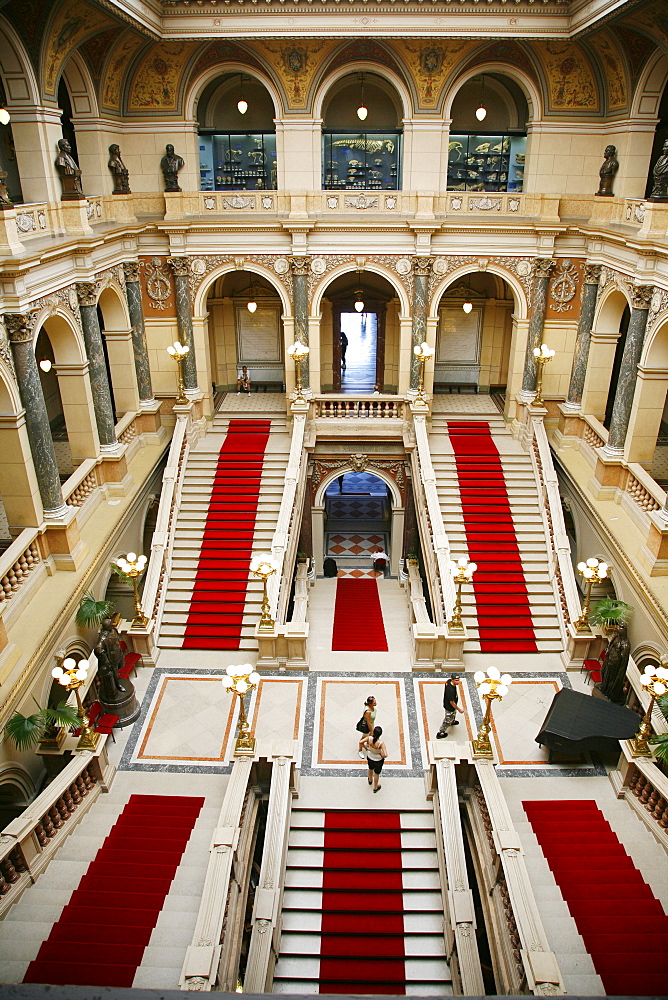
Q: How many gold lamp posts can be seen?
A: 12